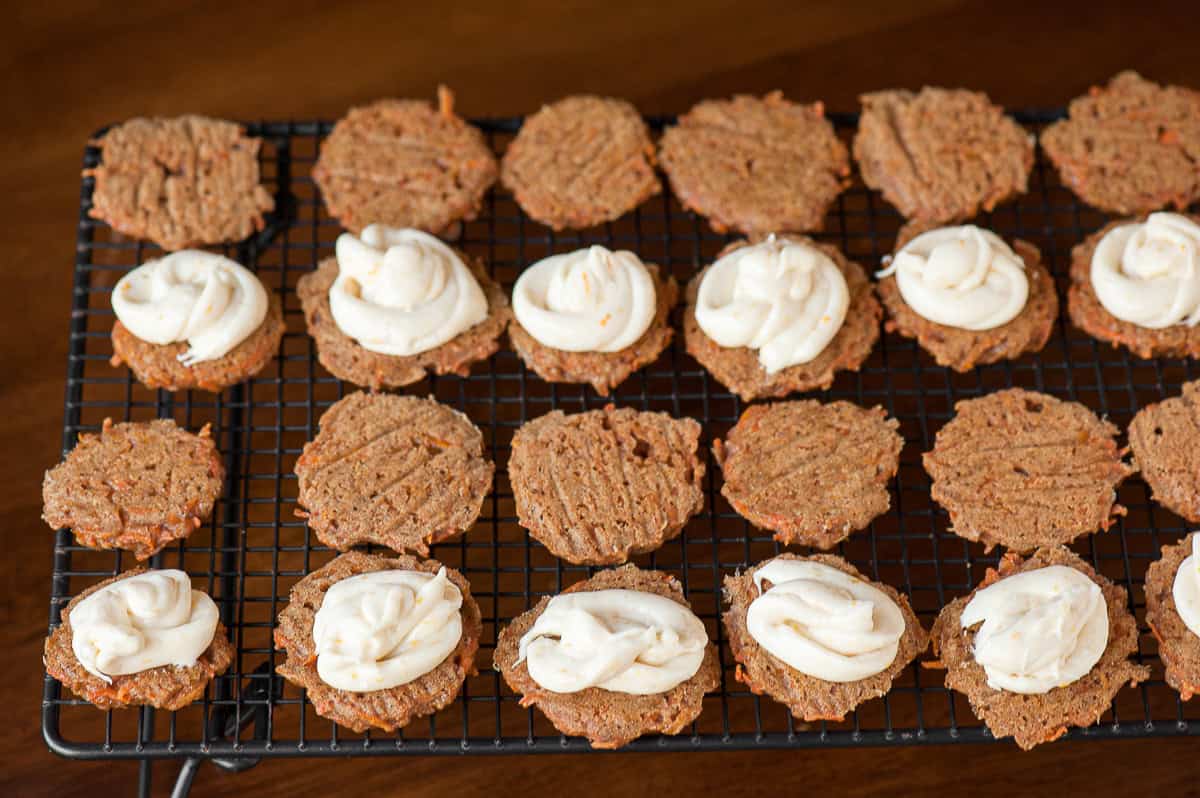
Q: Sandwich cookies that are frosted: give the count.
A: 12